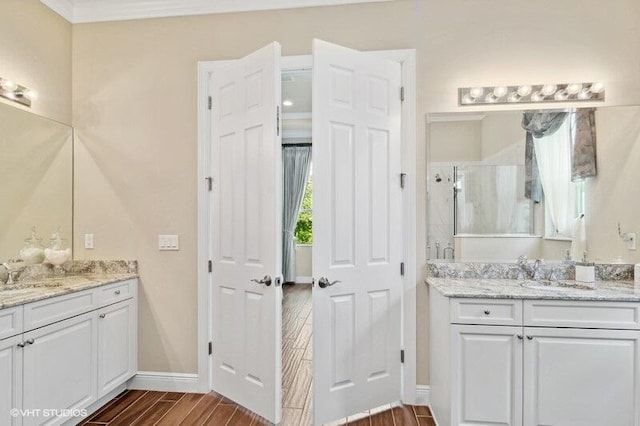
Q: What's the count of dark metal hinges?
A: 8